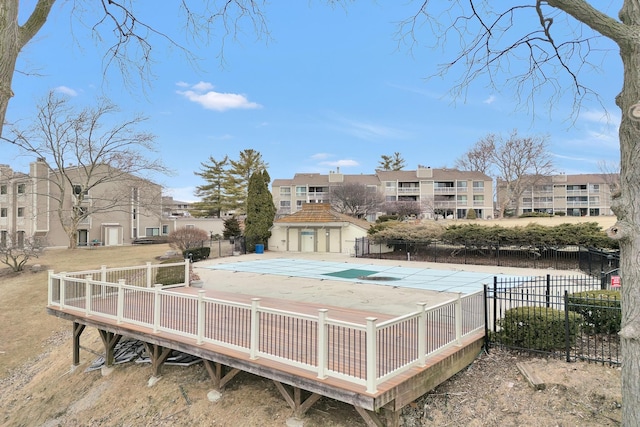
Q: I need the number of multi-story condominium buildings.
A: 3